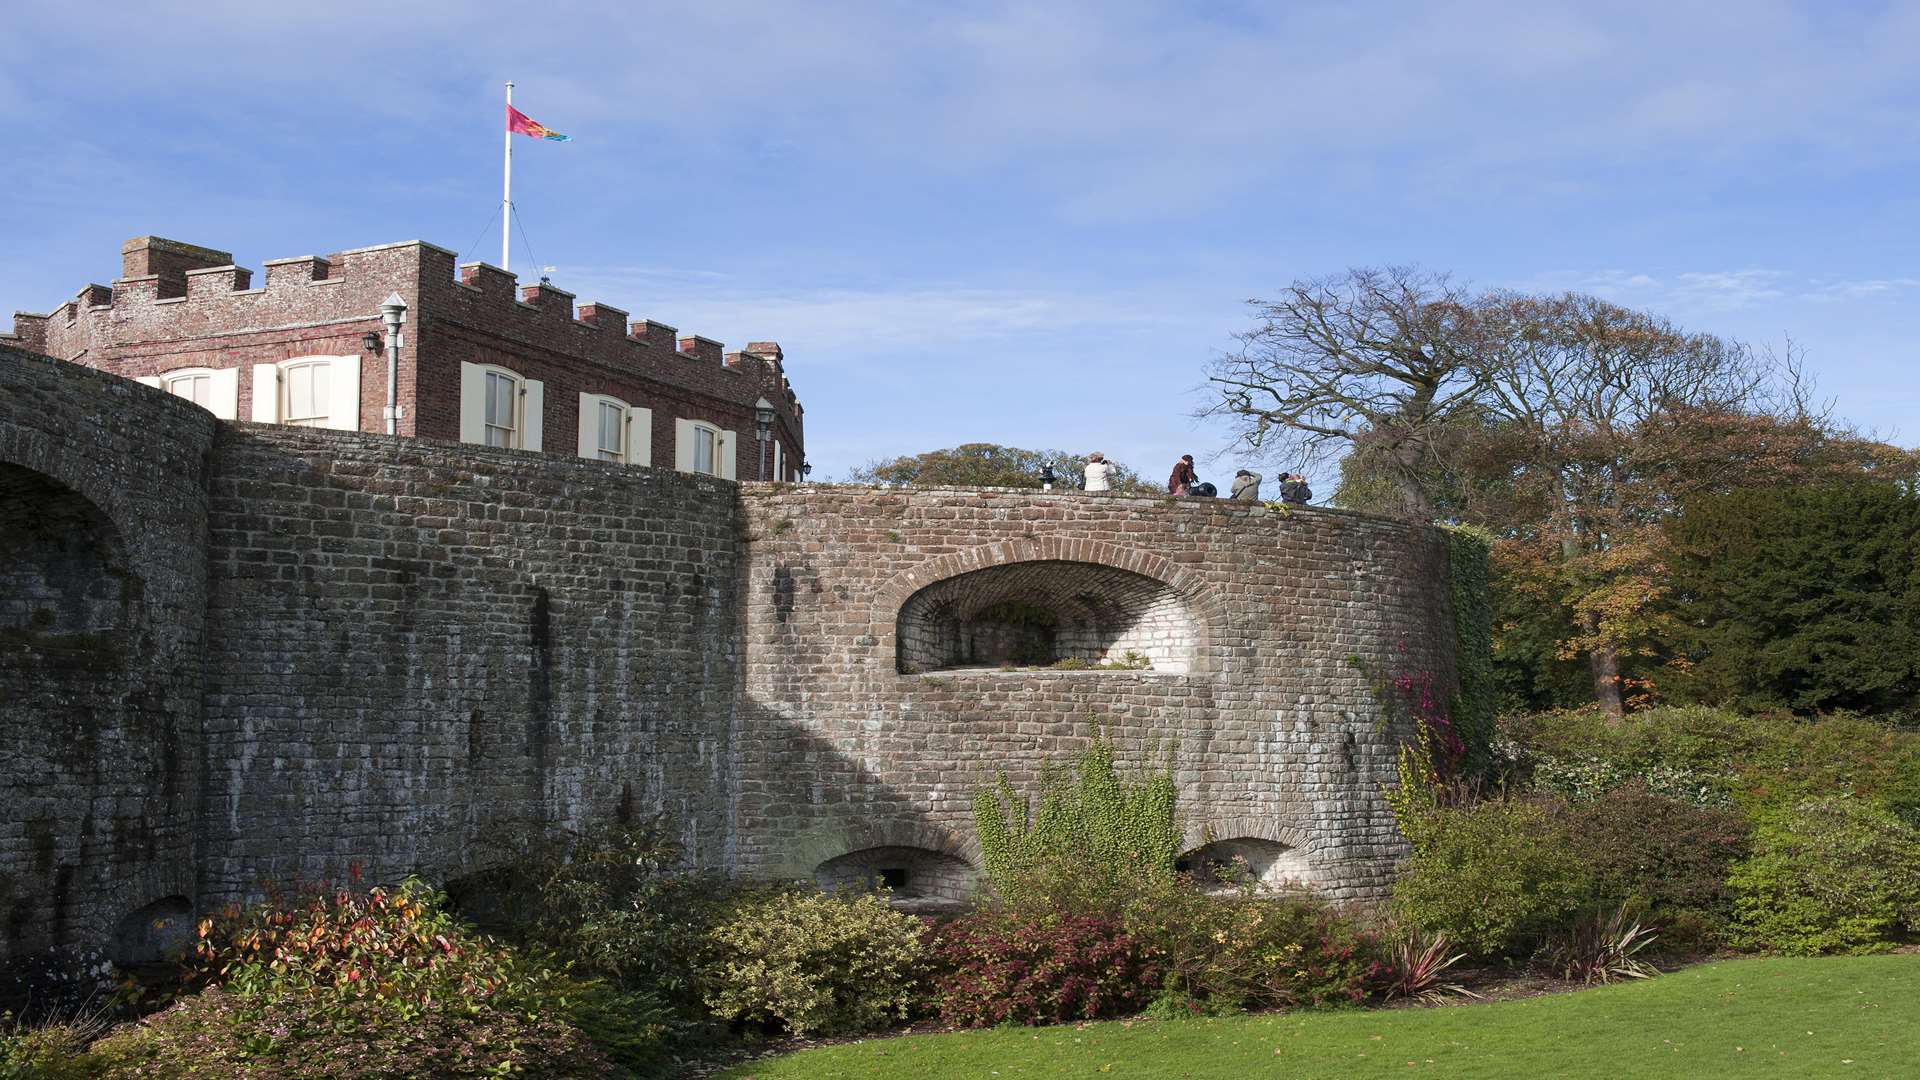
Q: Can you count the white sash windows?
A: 5